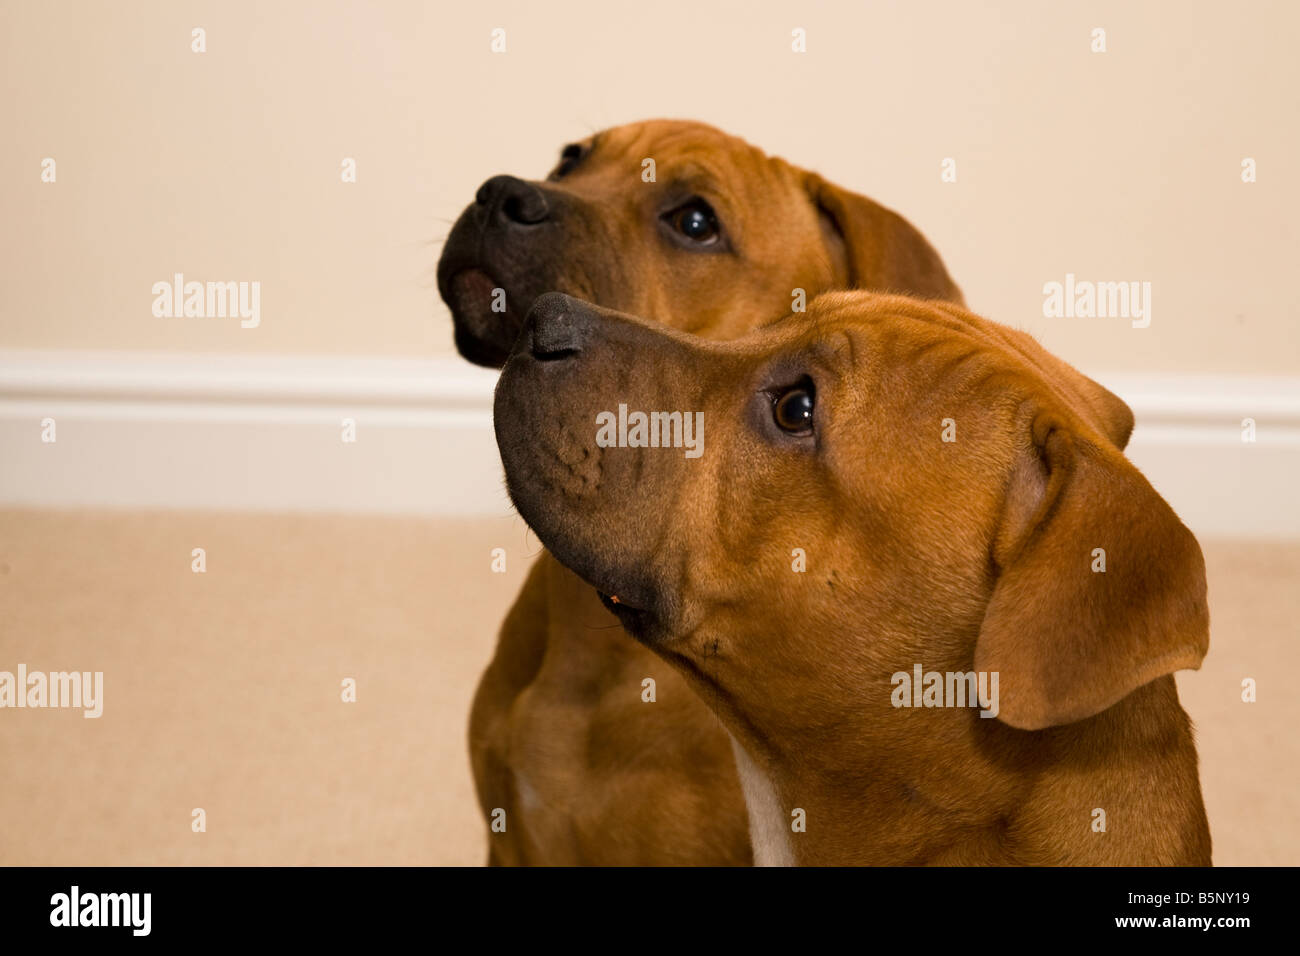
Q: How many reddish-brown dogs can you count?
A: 2